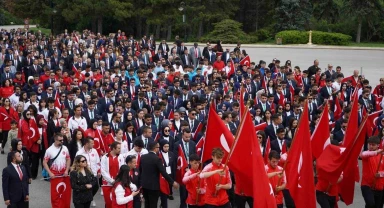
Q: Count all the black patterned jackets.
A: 1